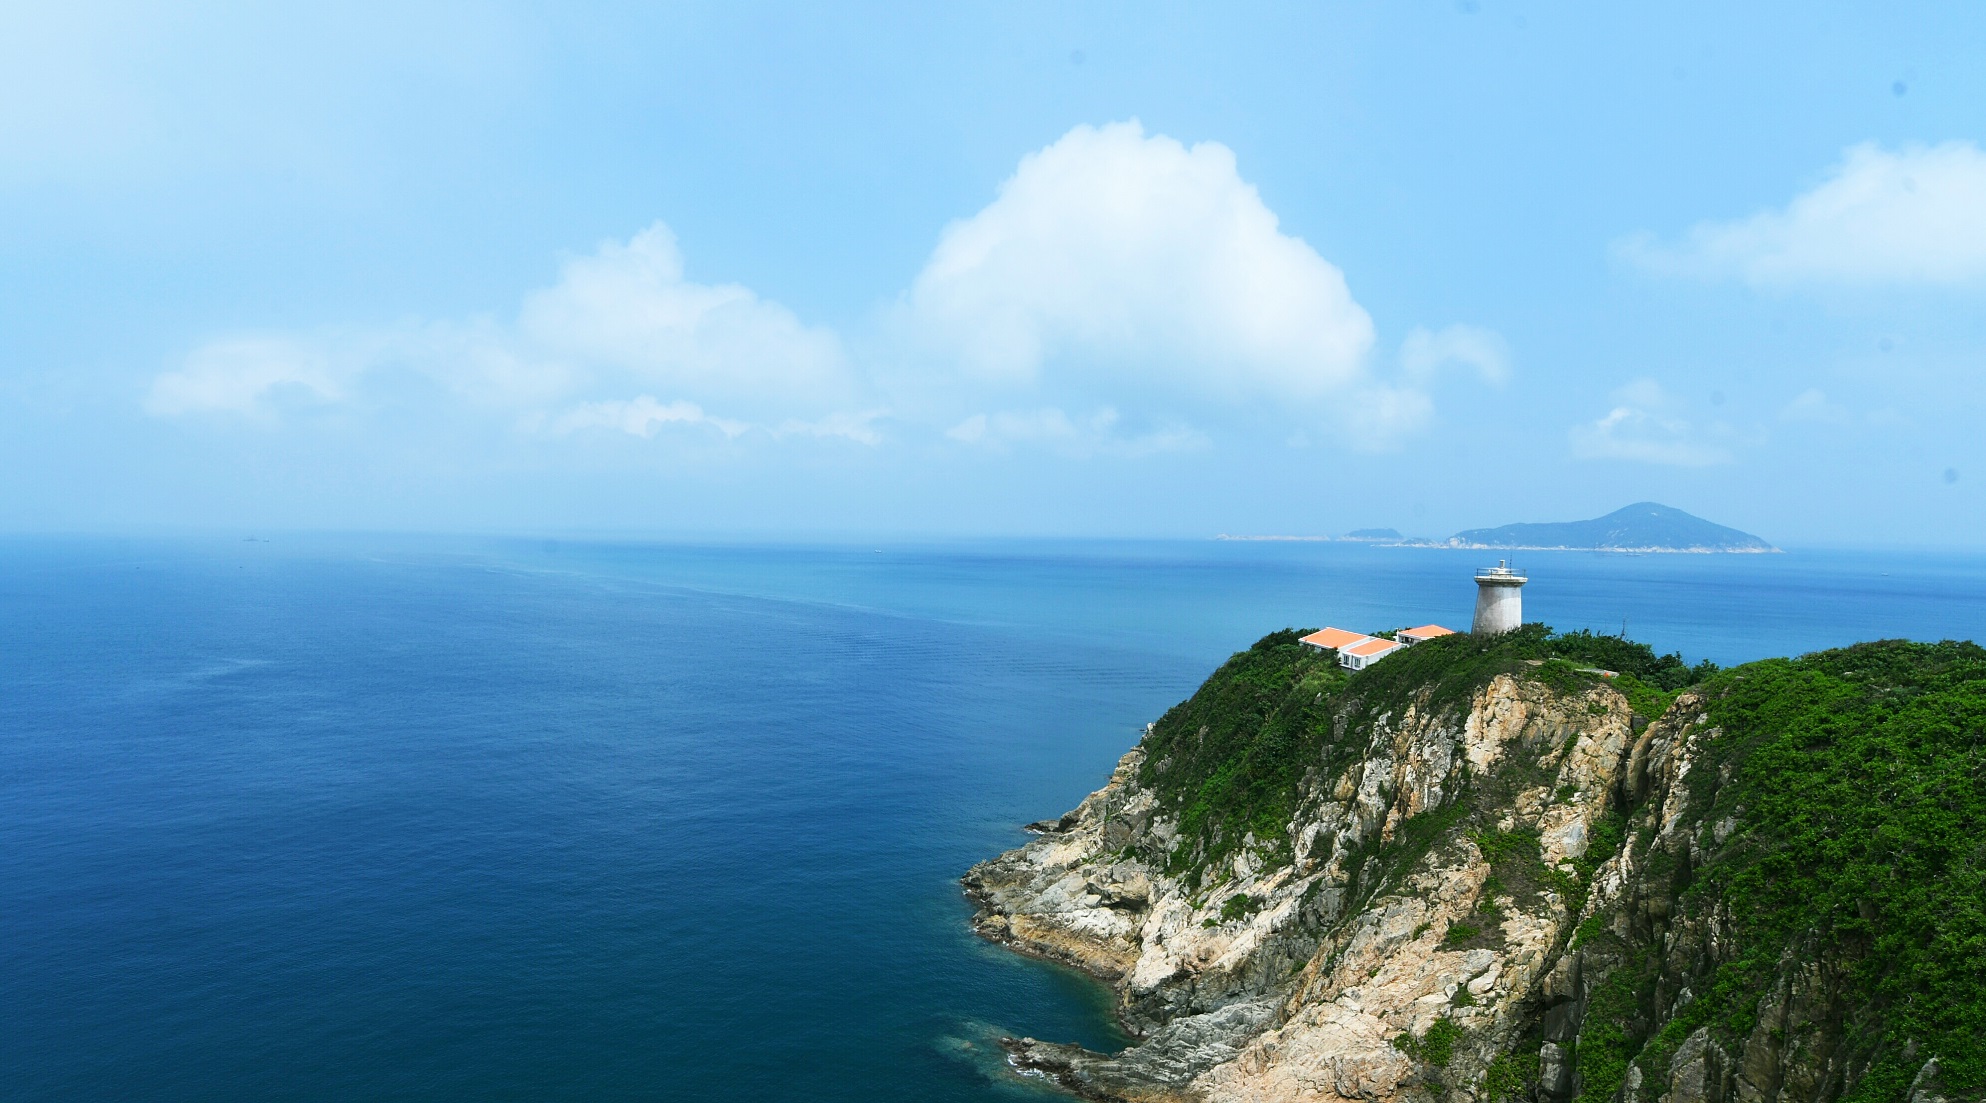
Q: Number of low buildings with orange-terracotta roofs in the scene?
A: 3